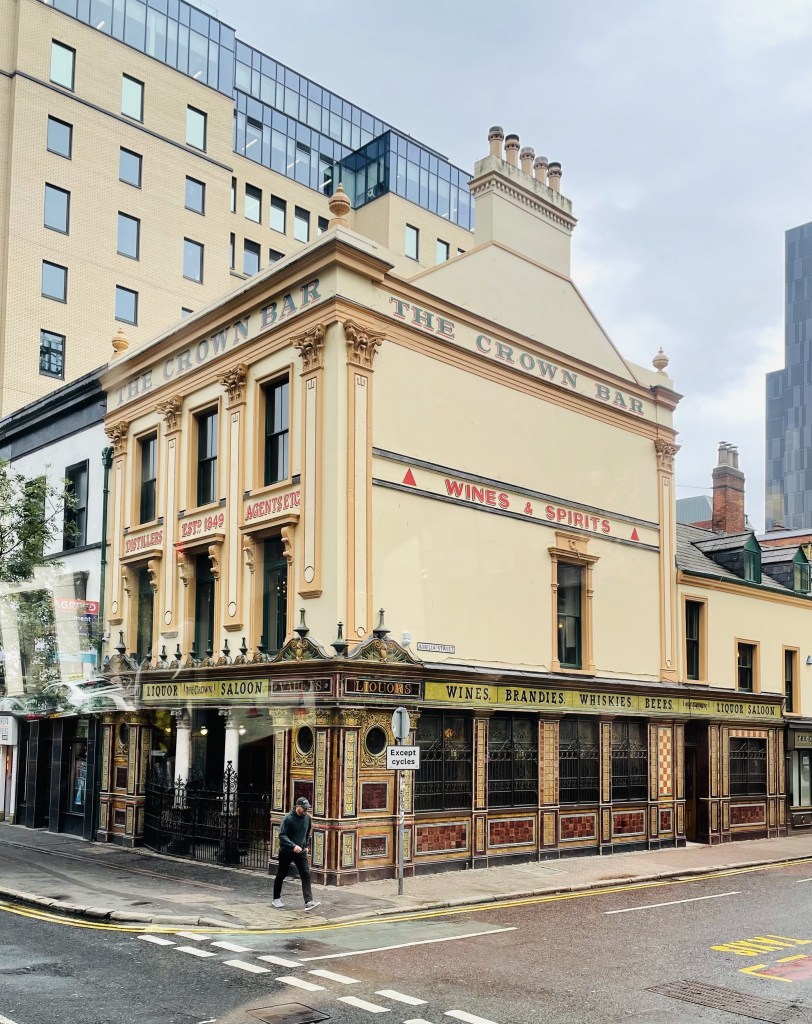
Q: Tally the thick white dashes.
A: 12